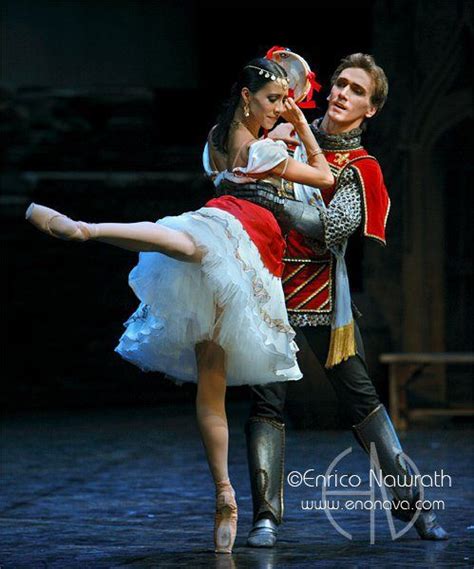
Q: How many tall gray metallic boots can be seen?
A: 2